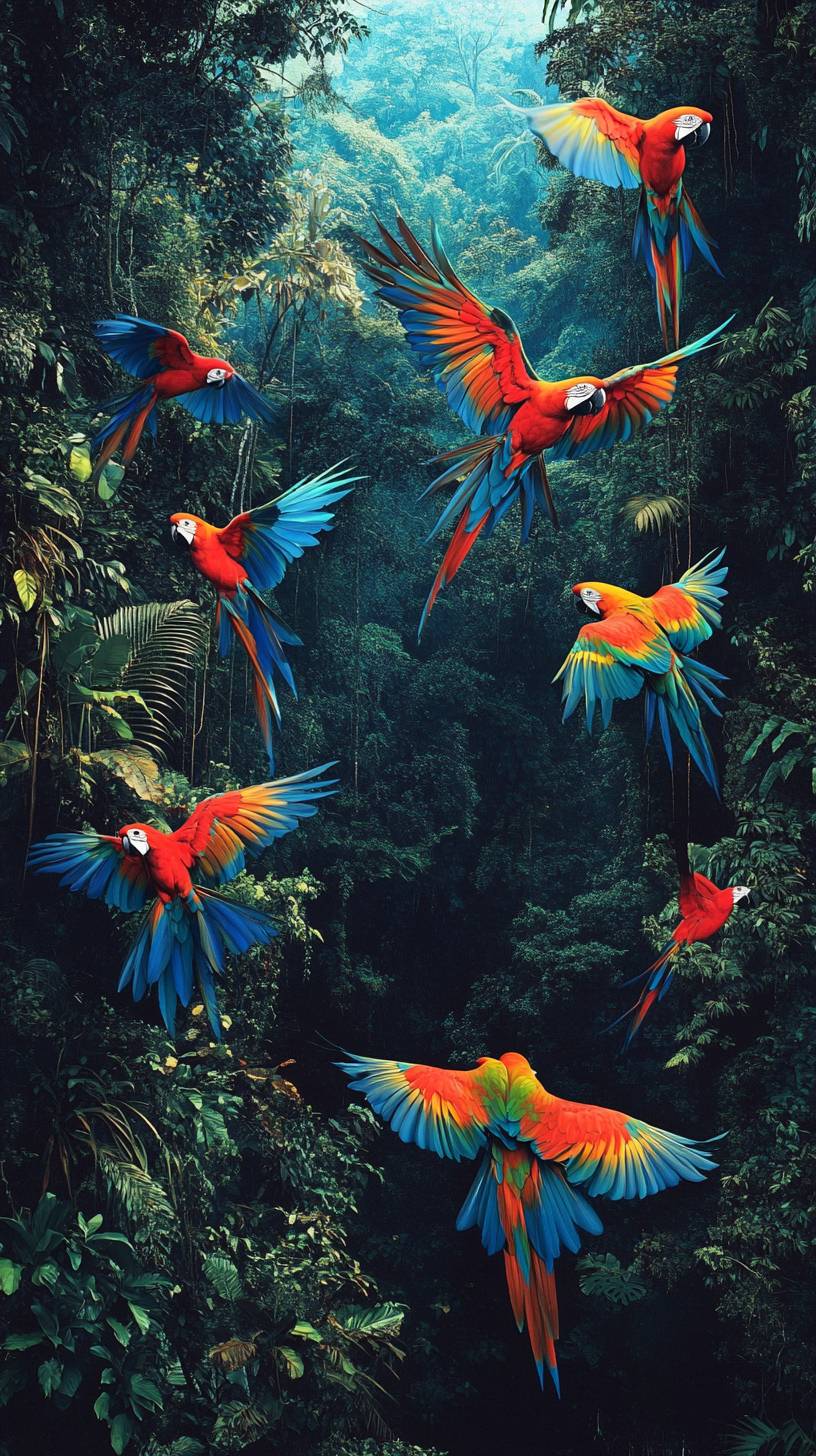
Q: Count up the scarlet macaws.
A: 8